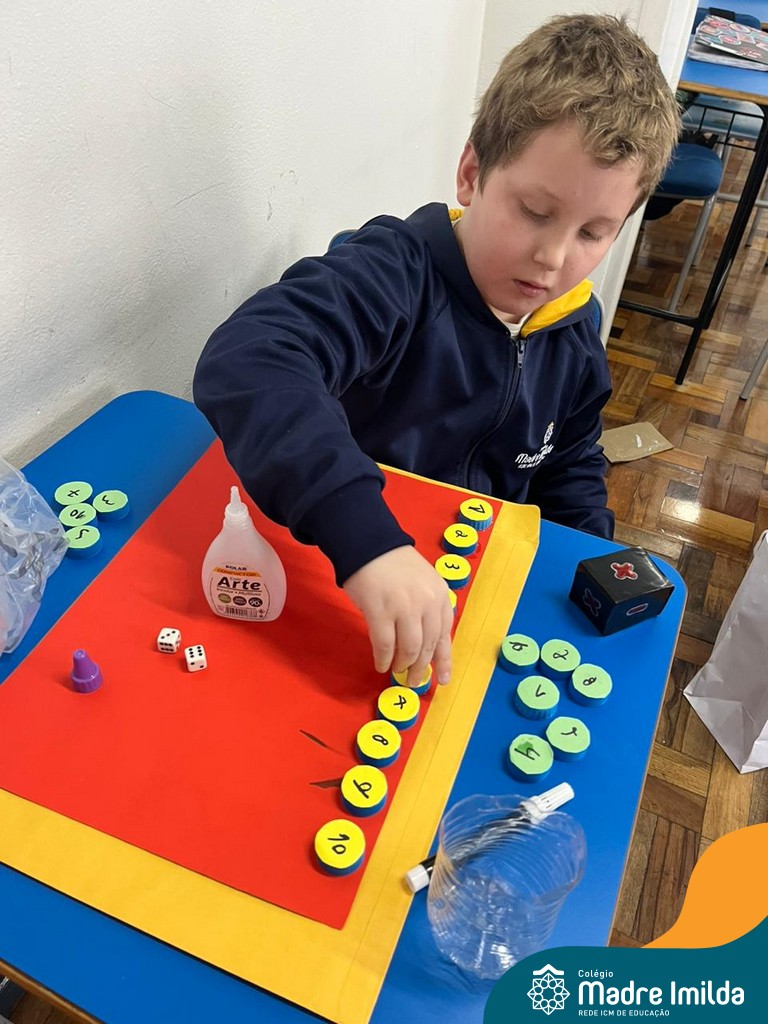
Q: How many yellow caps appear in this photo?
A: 9